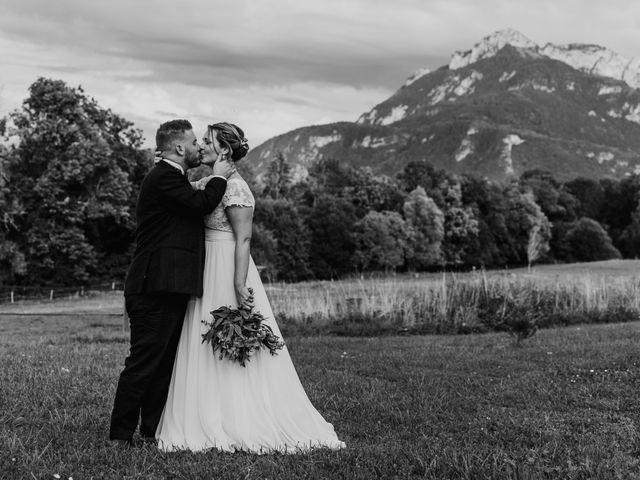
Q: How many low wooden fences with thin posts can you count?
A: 1